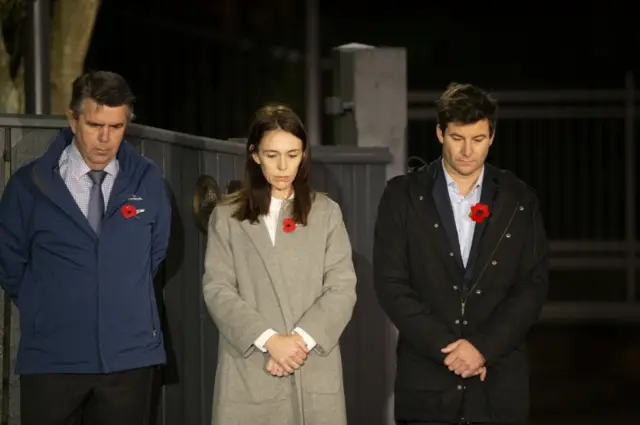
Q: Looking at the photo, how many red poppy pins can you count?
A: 3